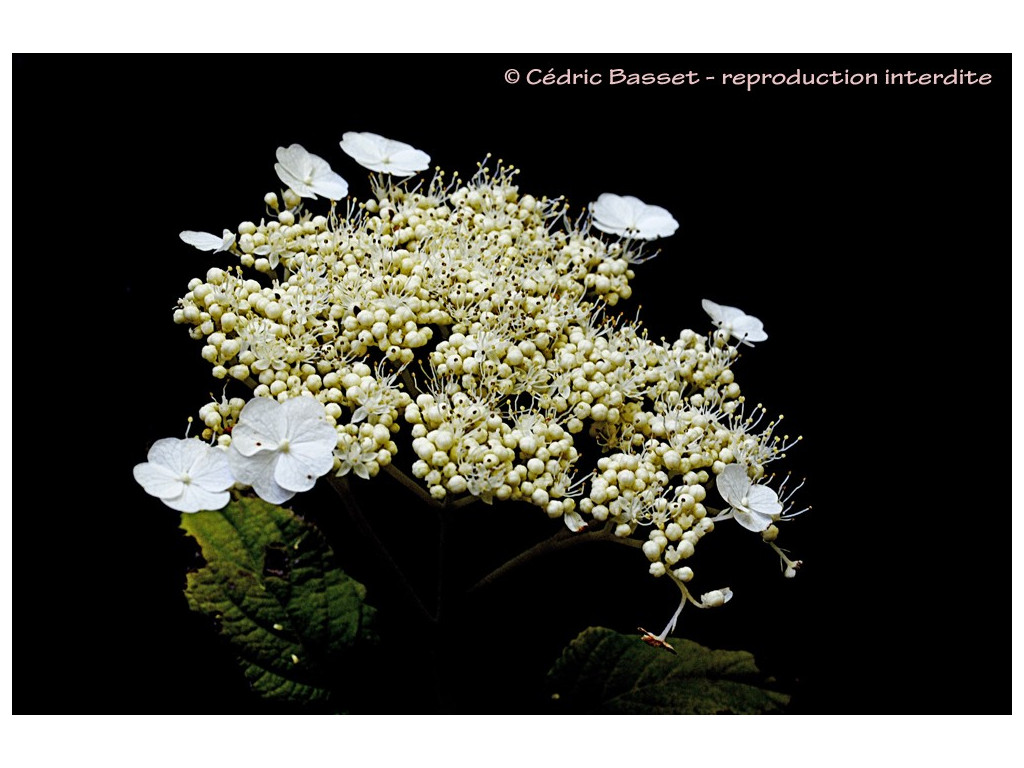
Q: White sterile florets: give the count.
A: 8